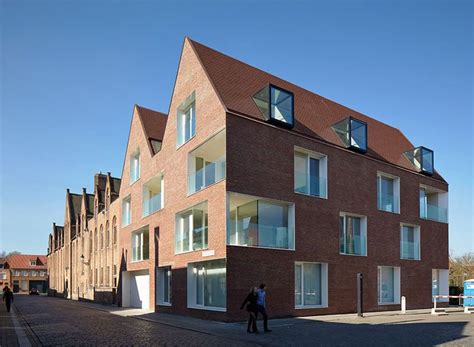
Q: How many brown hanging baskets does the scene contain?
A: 0